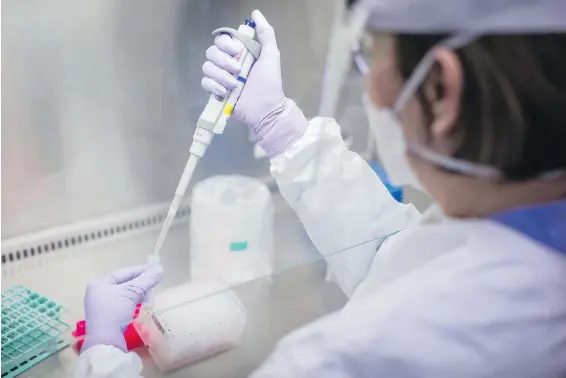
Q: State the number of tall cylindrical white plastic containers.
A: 1